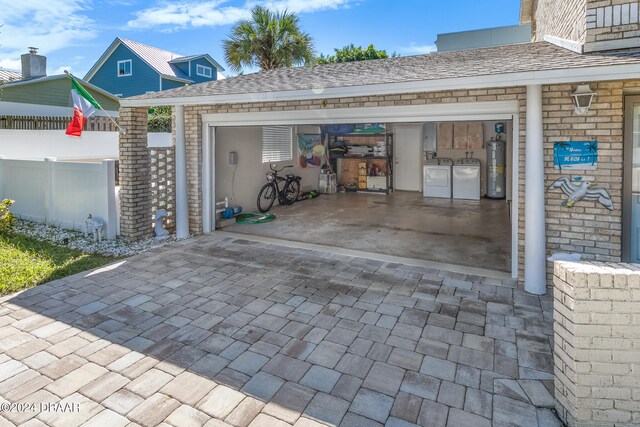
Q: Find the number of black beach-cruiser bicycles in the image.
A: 1